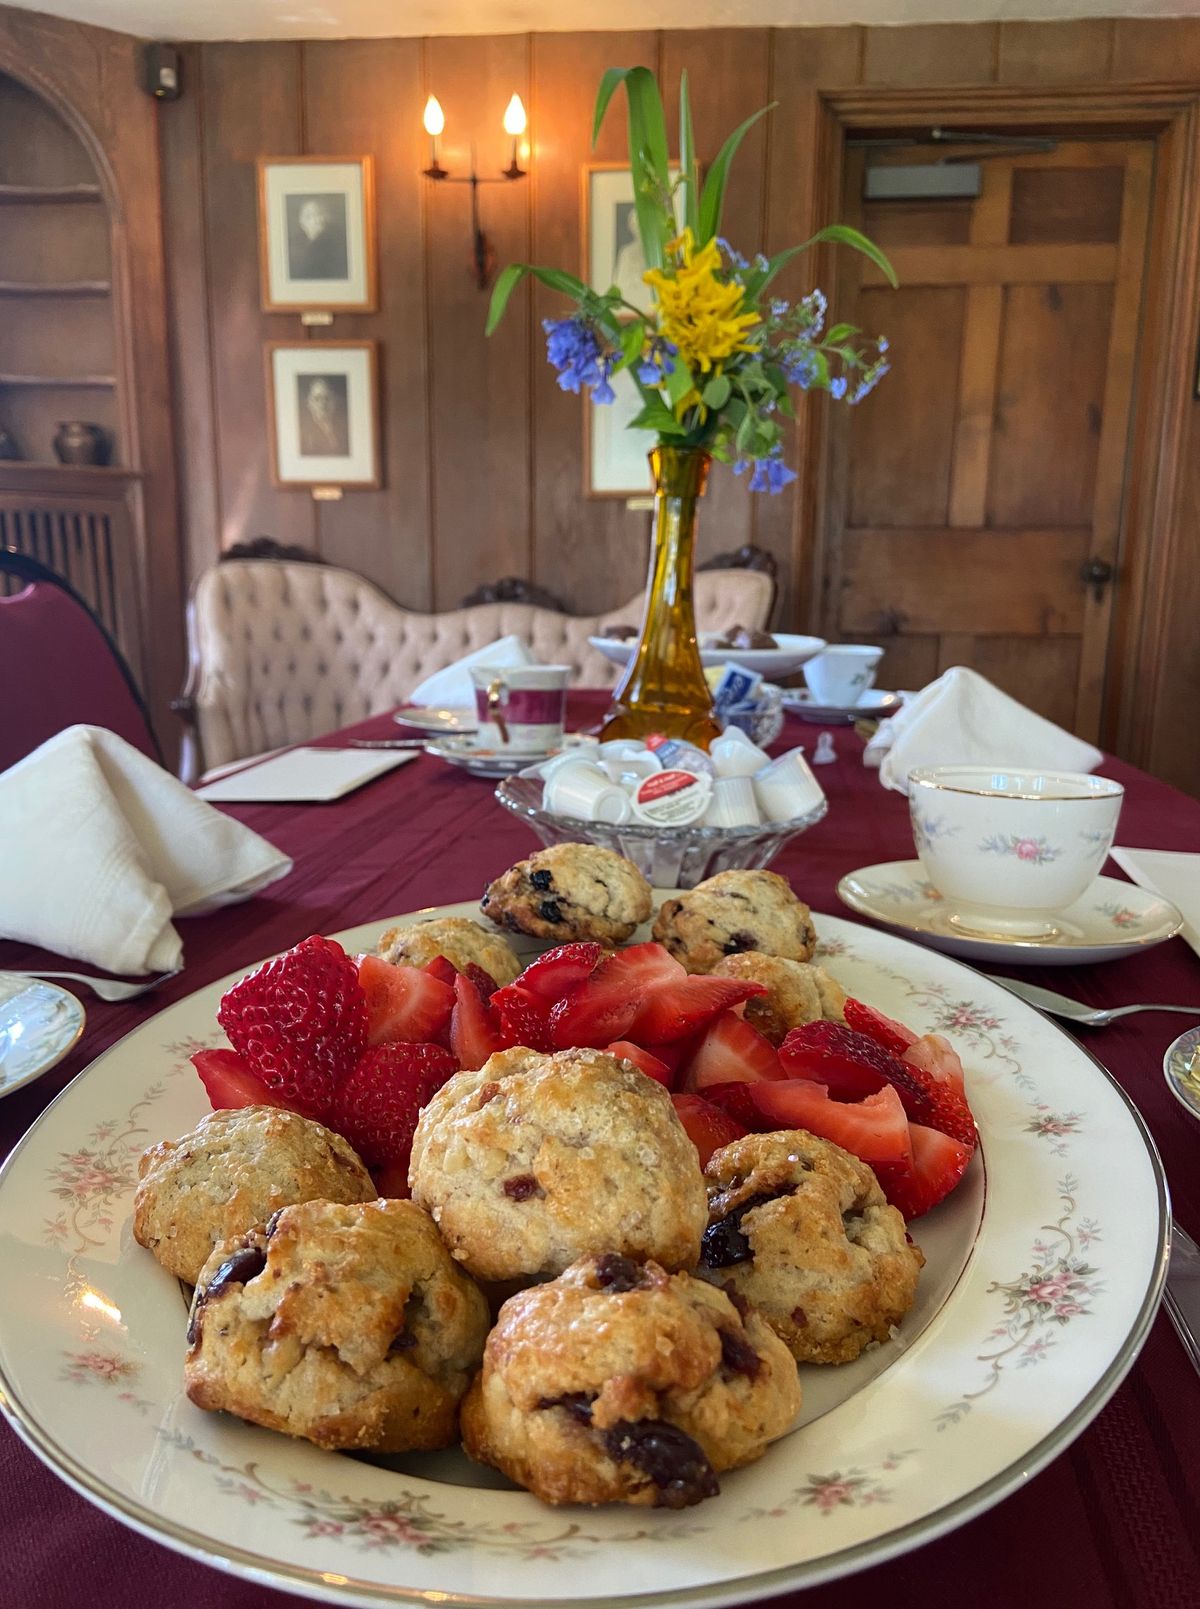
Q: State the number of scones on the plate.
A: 9